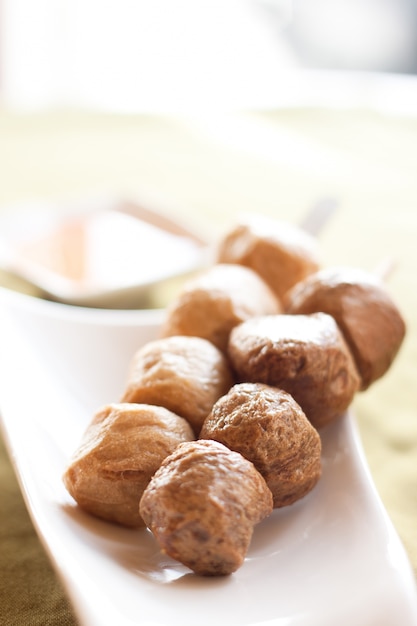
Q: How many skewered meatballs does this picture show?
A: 8